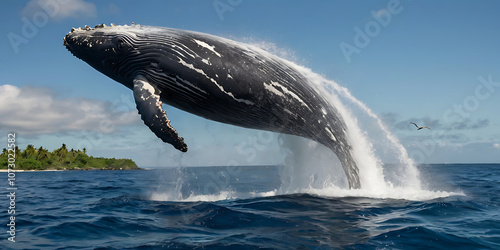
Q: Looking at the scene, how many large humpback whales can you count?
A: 1